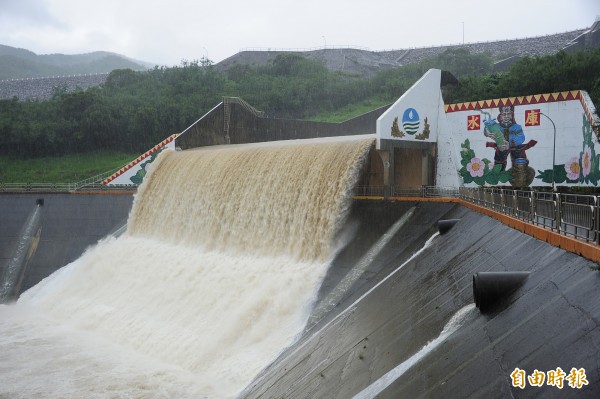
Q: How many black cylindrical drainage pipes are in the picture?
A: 3